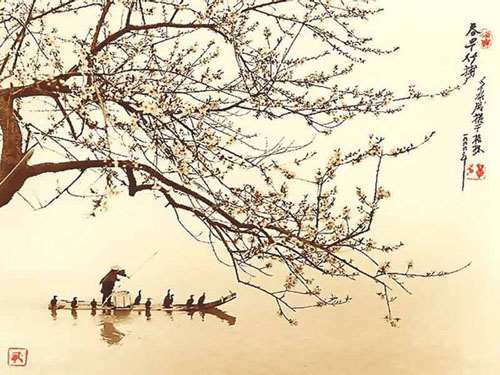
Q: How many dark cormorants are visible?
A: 9